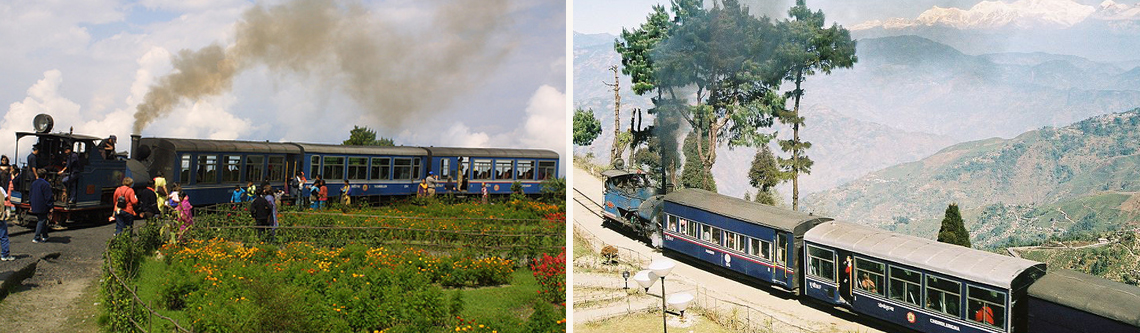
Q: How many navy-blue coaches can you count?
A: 6